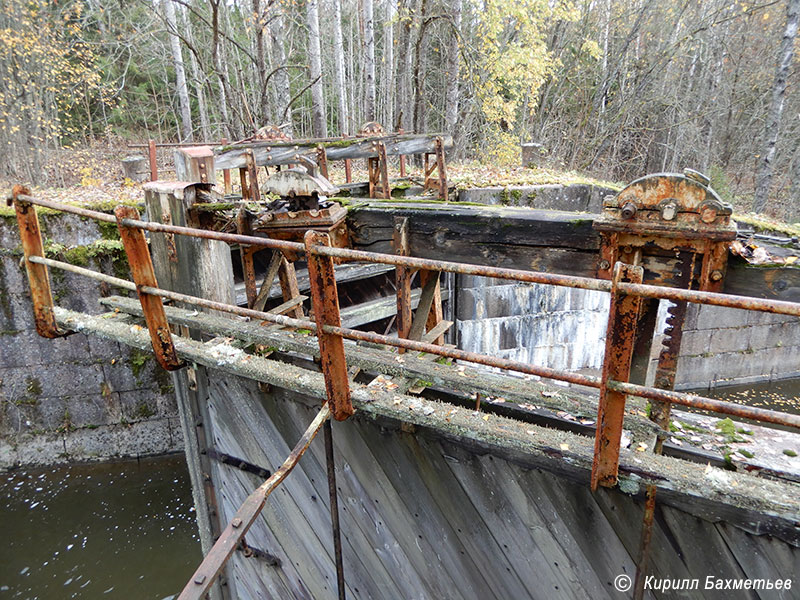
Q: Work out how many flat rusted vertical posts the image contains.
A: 4